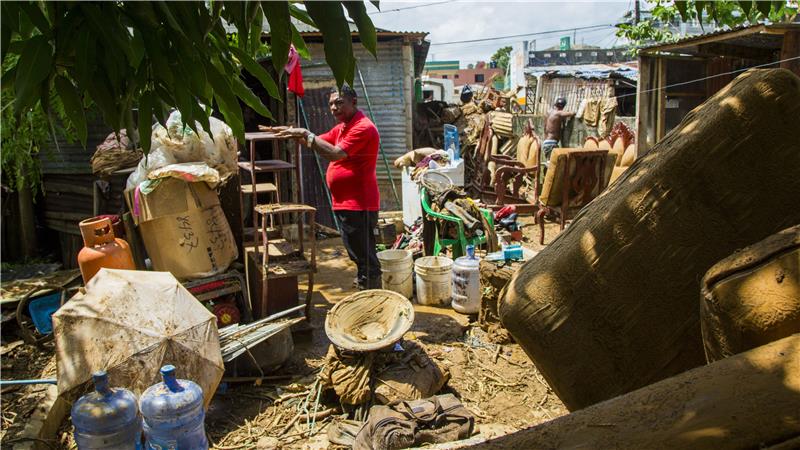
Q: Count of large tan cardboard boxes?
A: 1